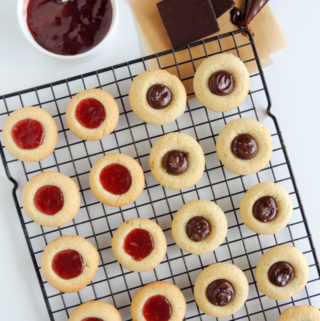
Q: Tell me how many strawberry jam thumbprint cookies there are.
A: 8